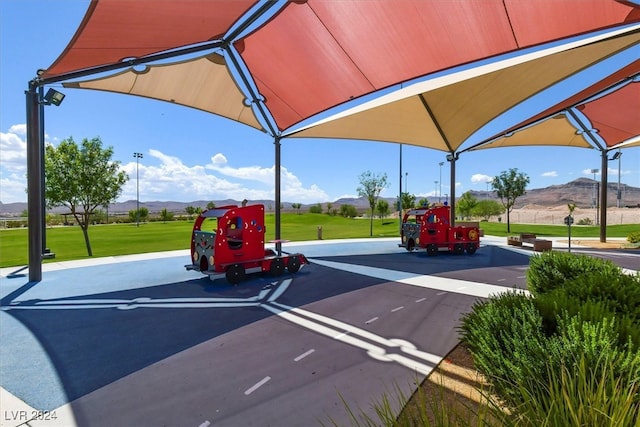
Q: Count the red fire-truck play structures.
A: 2